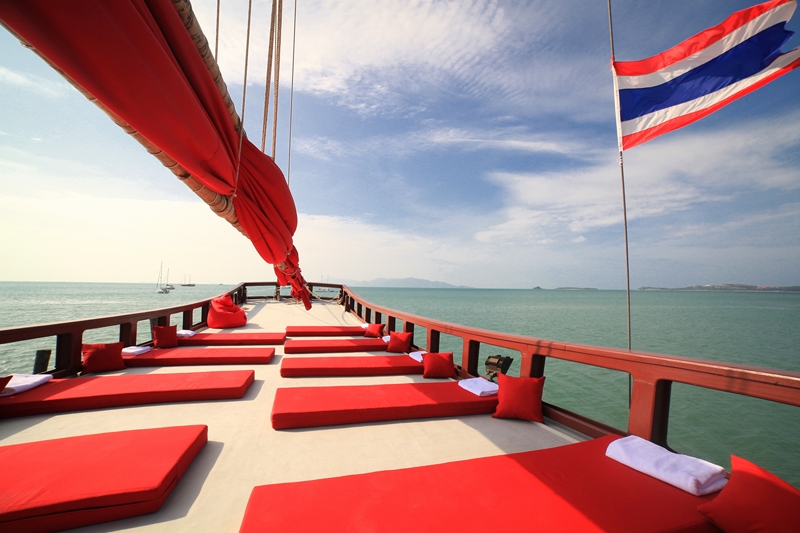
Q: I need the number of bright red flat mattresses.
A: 9